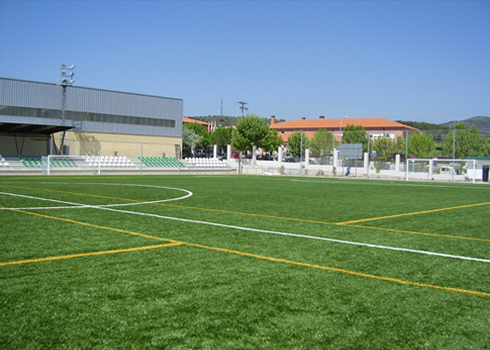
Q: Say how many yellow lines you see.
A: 4